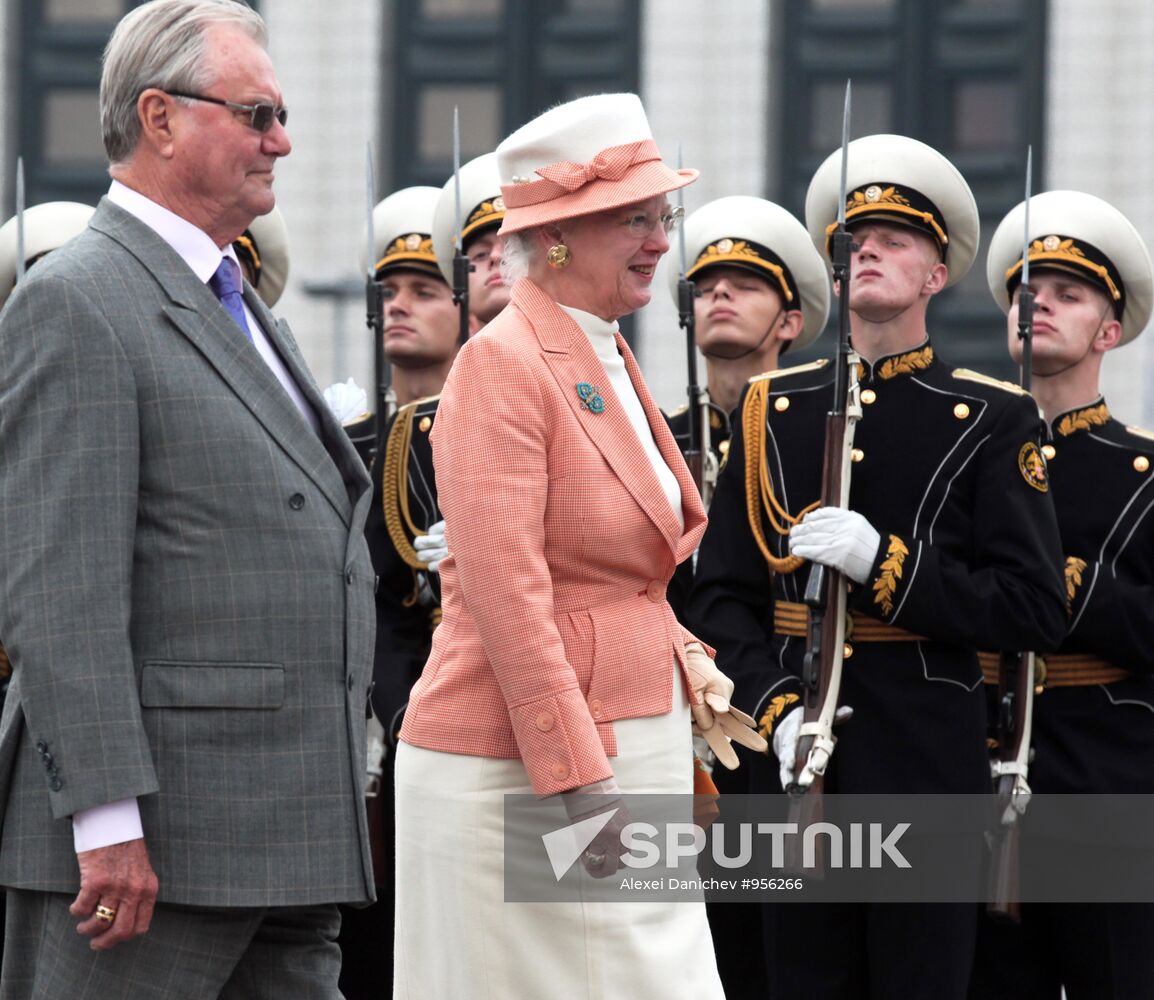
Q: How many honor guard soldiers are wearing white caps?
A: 7